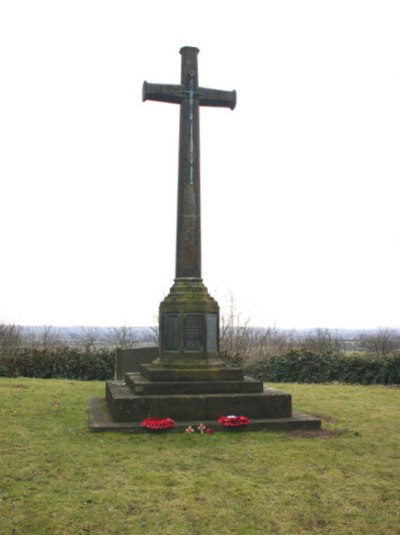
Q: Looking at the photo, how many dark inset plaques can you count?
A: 3